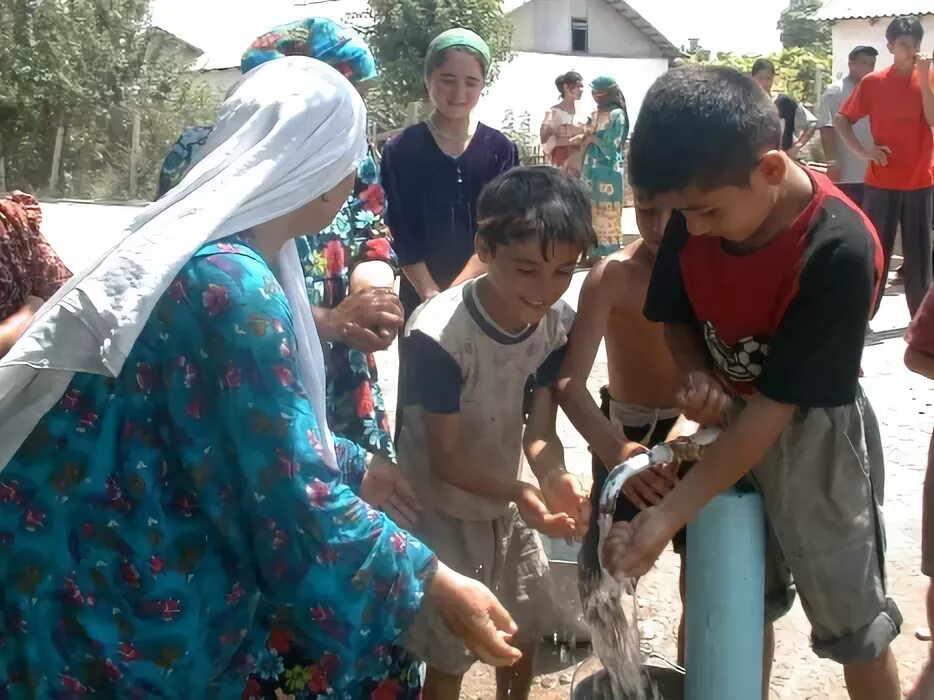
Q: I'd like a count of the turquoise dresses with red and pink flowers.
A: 1